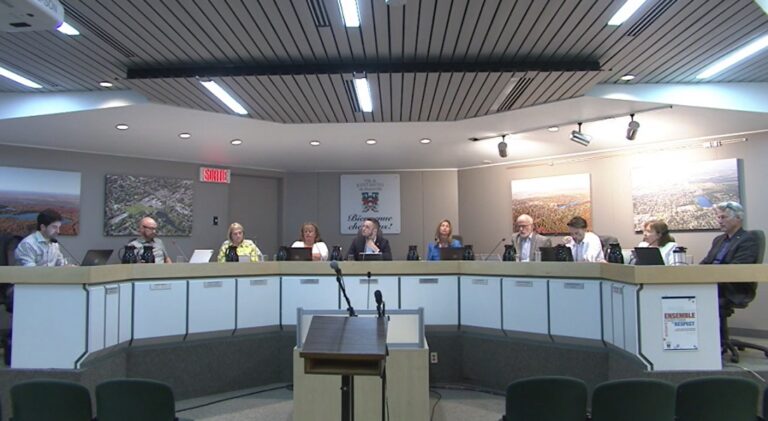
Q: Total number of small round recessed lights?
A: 9